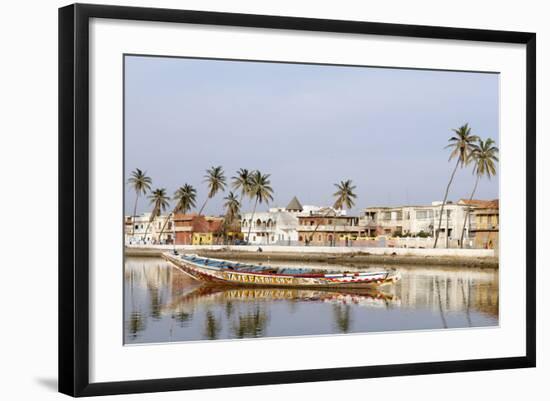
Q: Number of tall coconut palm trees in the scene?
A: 10